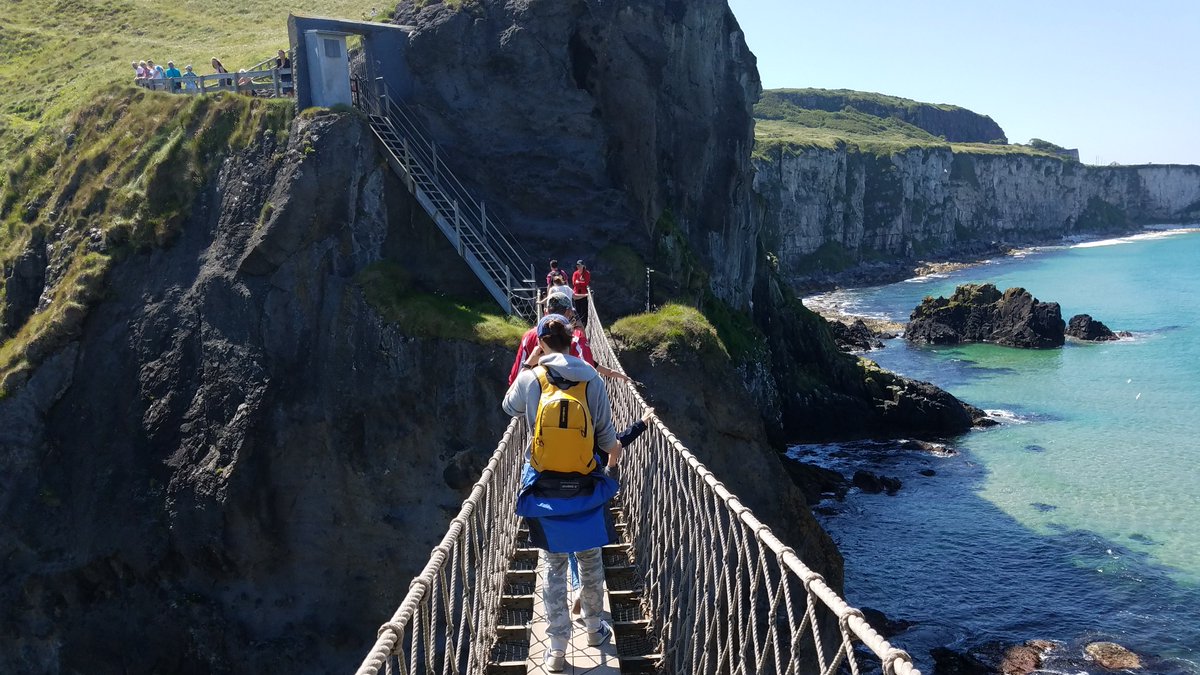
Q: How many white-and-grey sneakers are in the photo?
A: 2